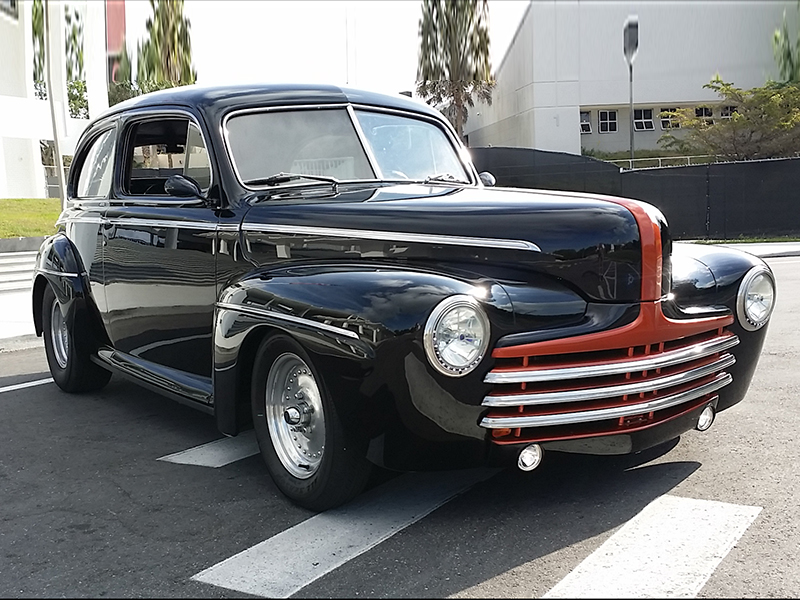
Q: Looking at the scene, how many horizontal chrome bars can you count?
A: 3